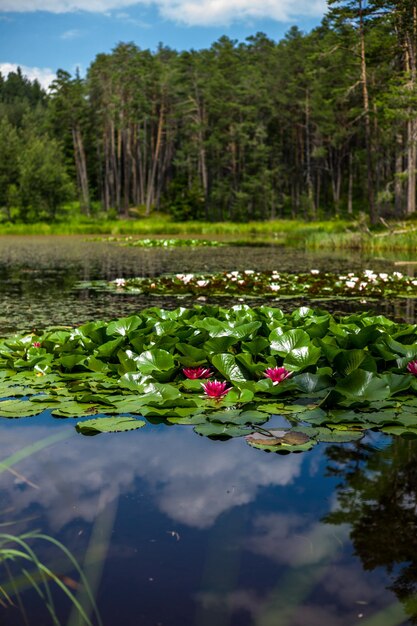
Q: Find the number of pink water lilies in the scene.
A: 5